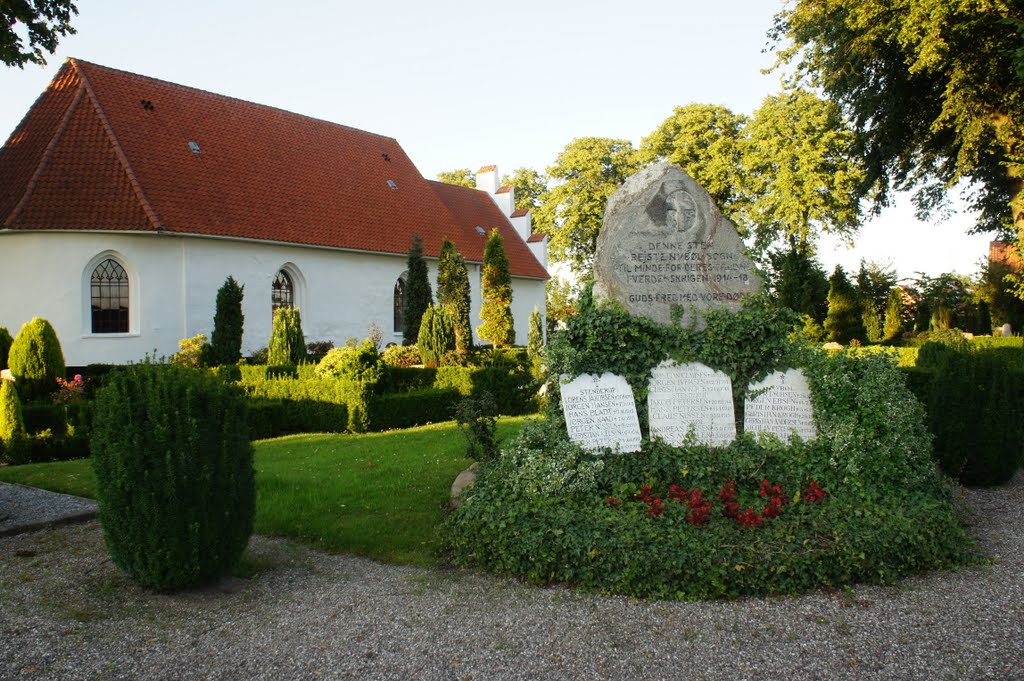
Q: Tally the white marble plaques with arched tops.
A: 3